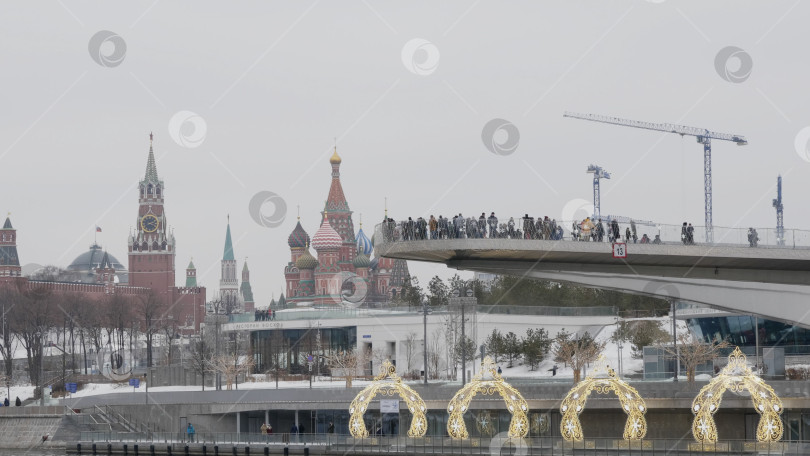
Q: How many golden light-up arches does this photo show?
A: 4